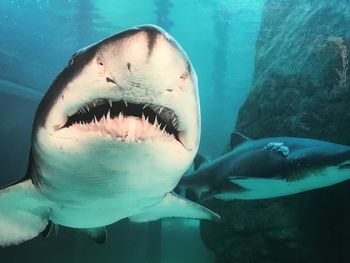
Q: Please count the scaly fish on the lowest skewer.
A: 0